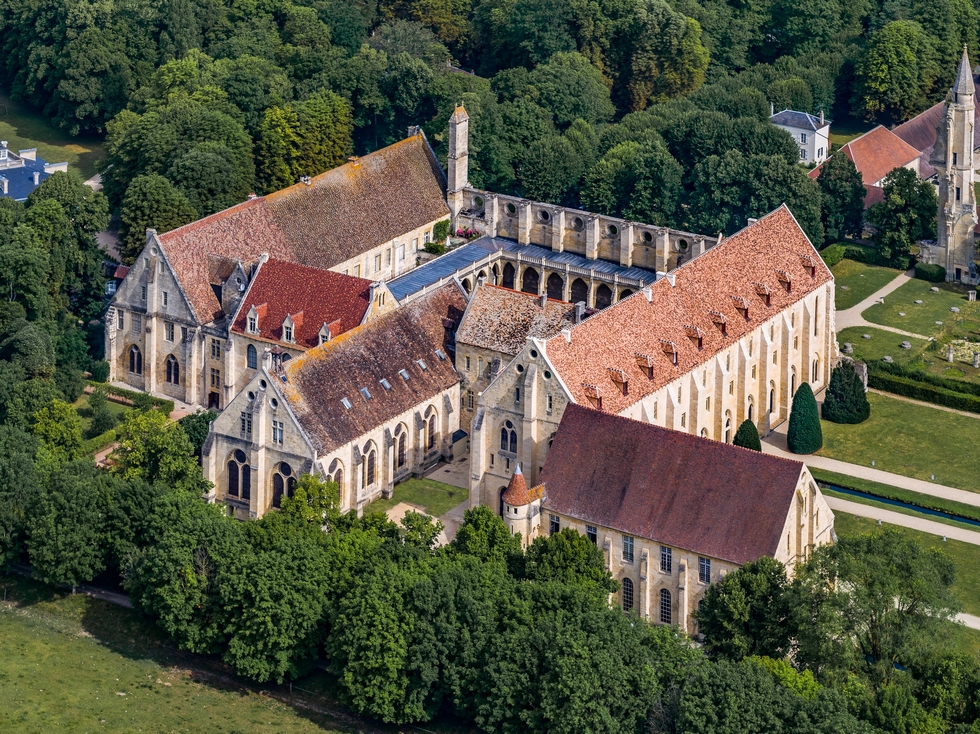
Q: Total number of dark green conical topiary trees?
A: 3